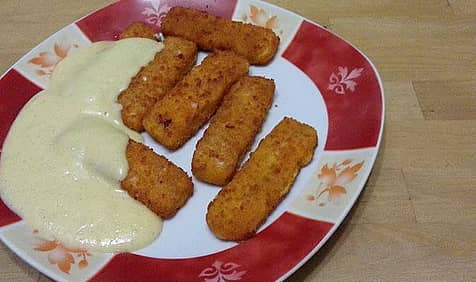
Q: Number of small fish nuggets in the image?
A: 7